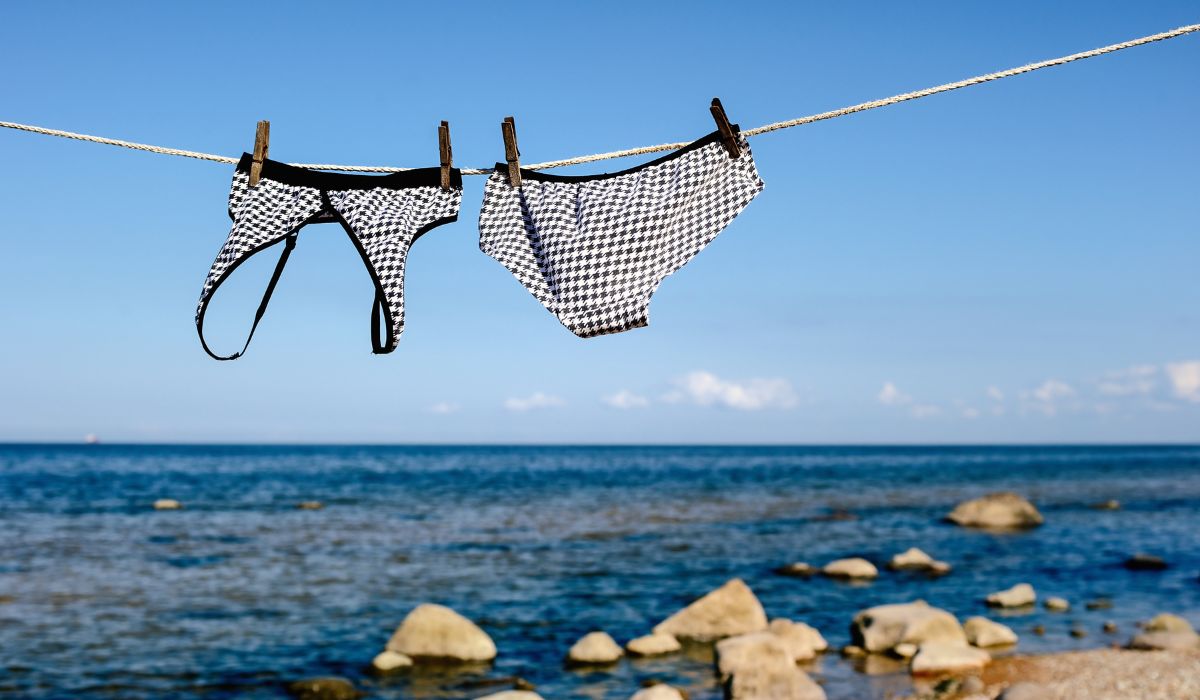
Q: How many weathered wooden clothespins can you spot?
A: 4